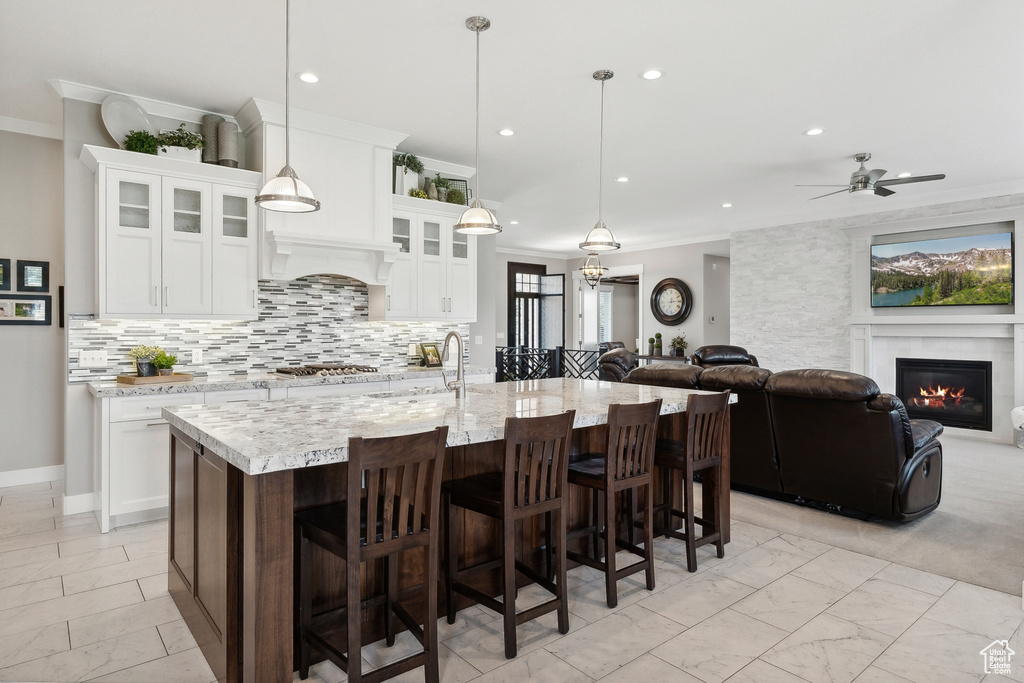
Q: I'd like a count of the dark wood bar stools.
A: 4